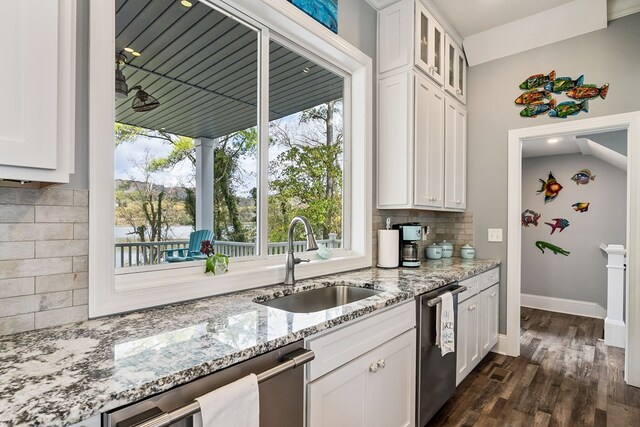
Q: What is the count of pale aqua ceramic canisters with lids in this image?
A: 3